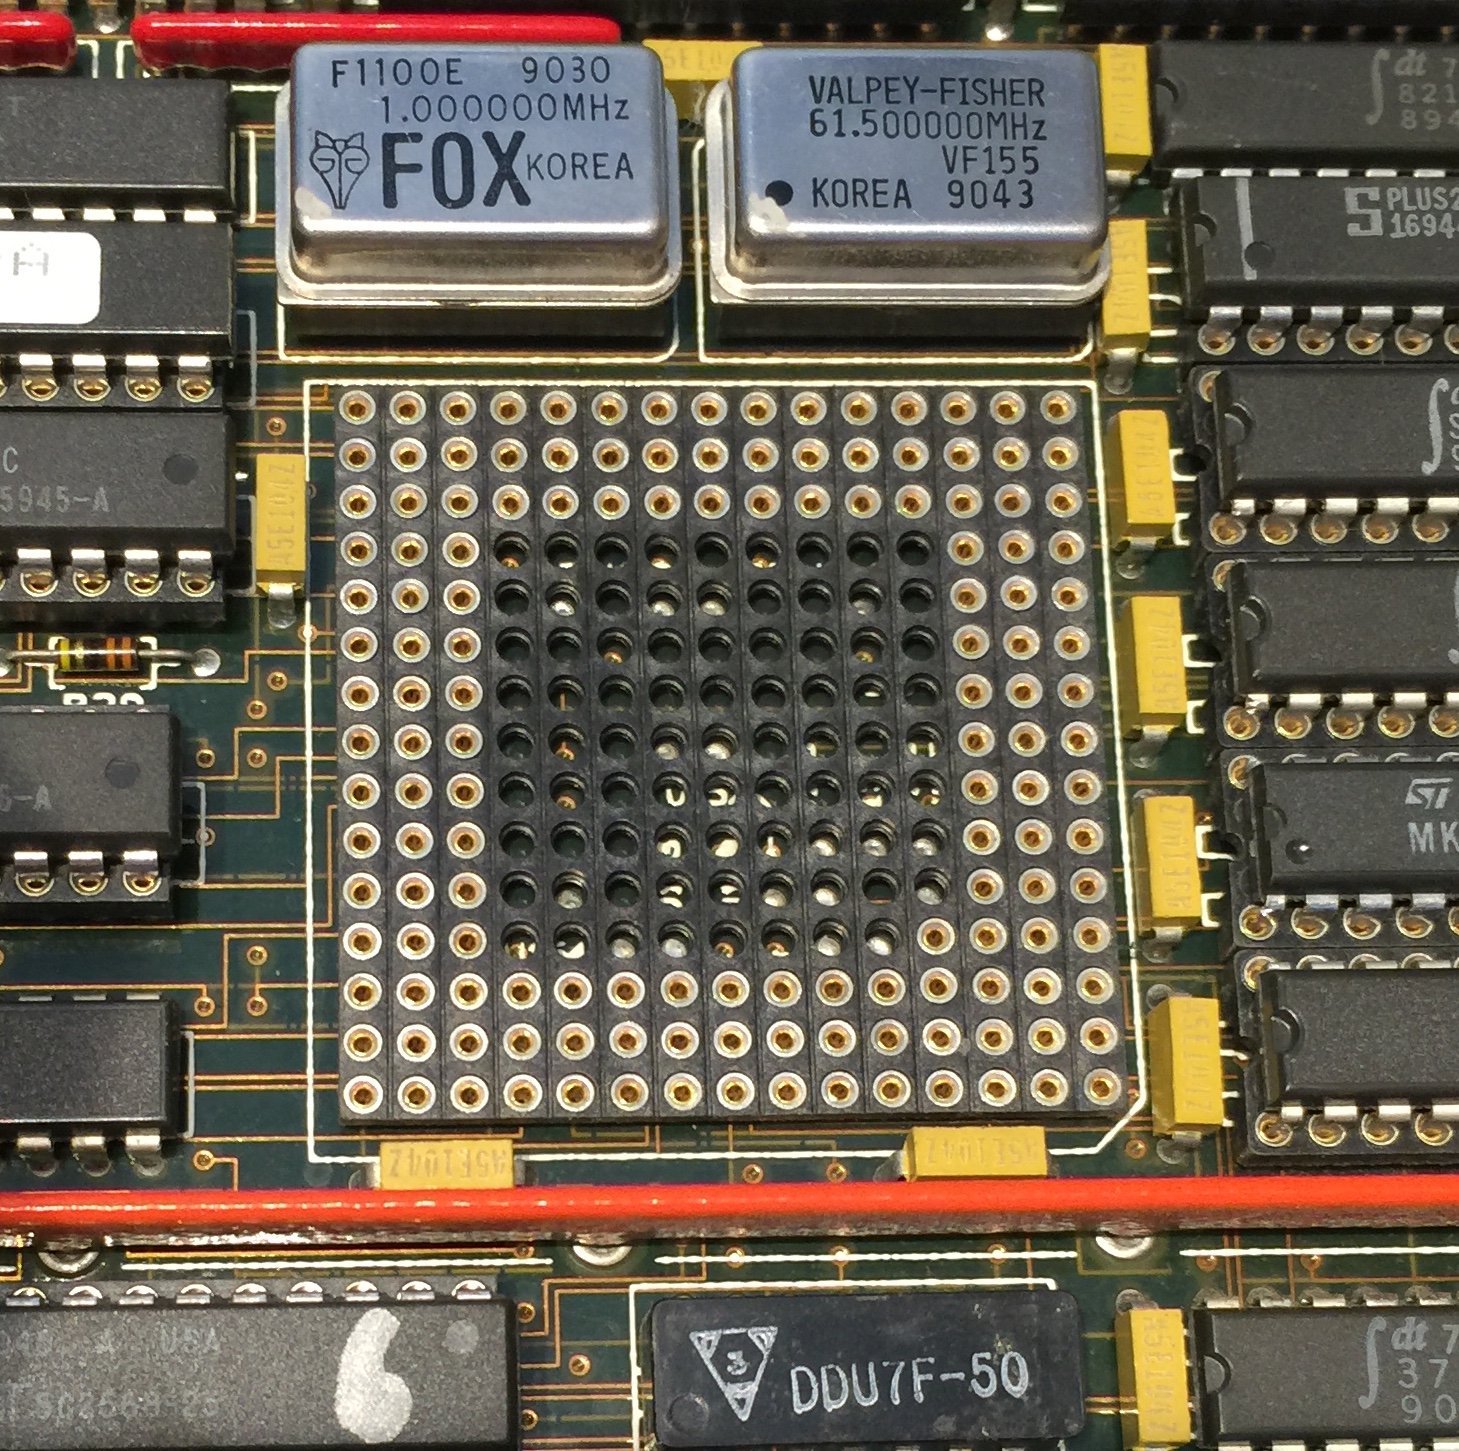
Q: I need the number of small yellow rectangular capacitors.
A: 11